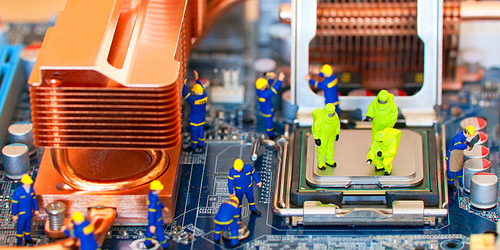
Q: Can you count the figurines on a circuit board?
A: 12